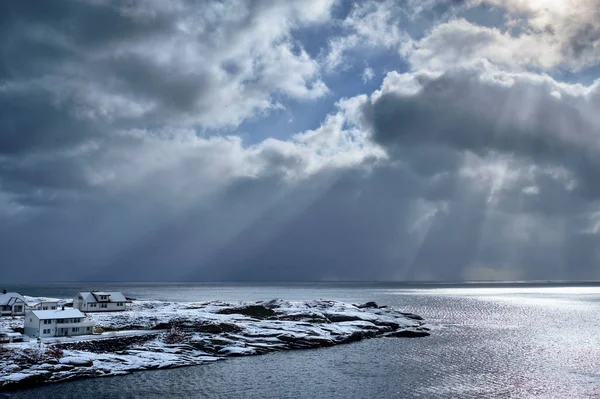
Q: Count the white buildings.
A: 4